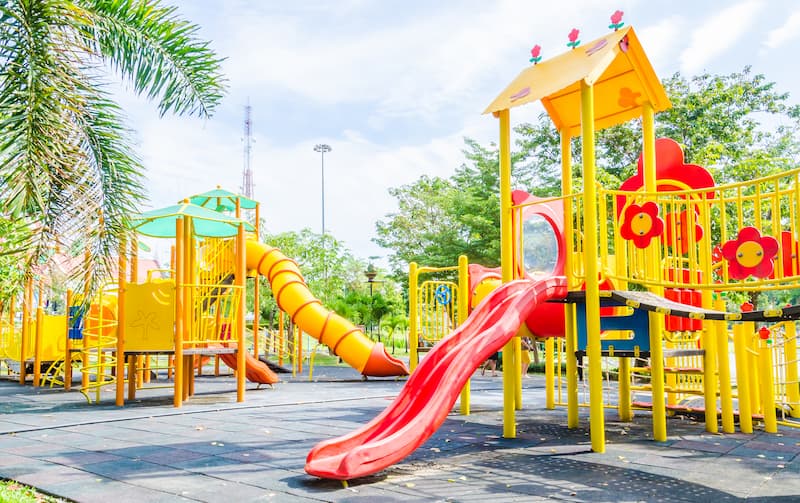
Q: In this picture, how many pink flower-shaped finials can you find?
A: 3